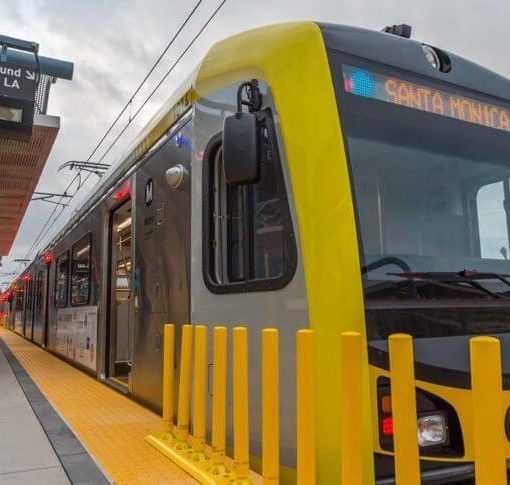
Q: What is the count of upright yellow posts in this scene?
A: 10